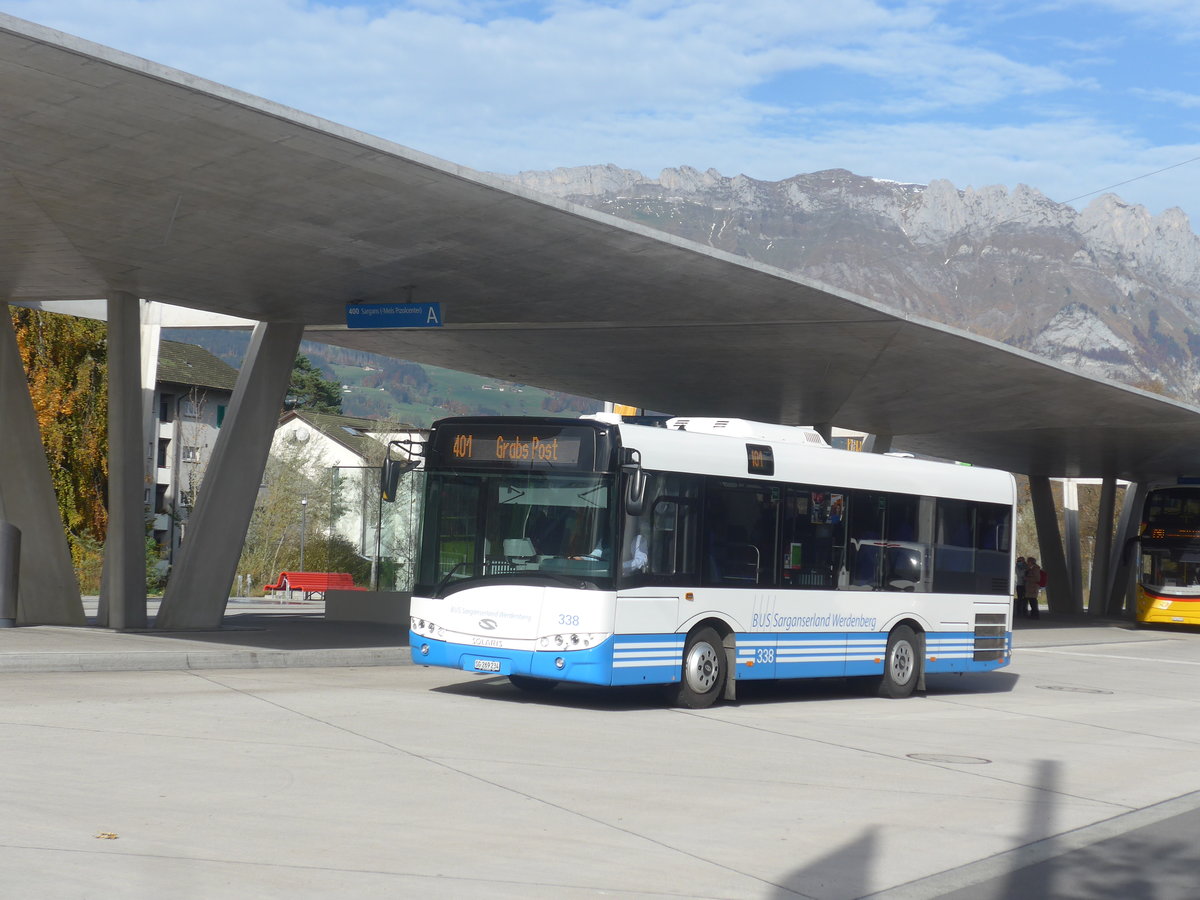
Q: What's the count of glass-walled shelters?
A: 1